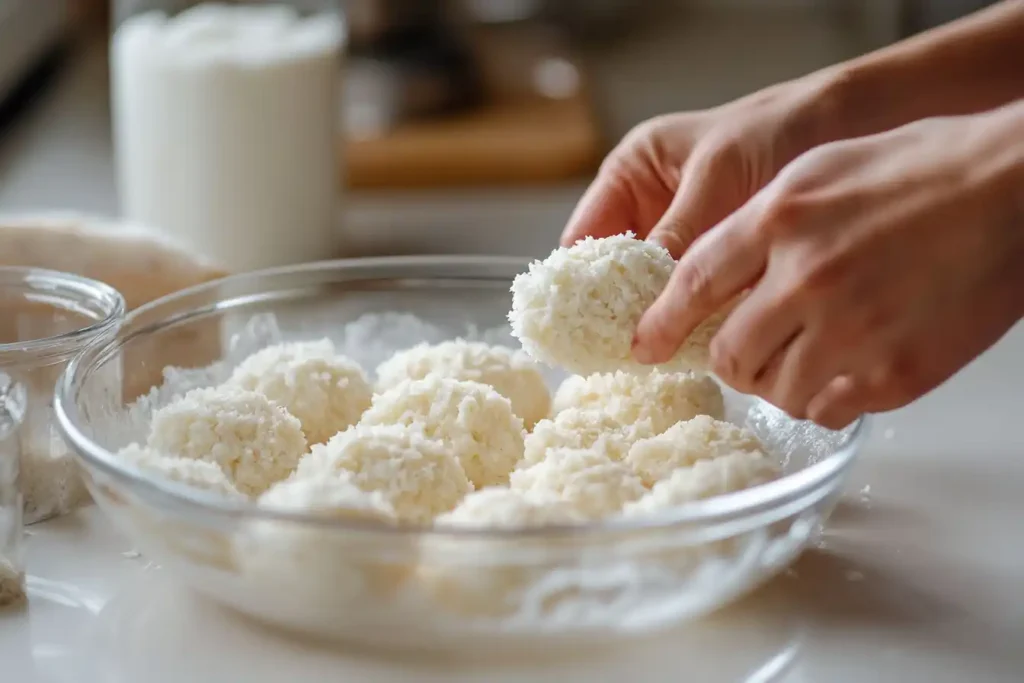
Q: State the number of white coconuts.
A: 14